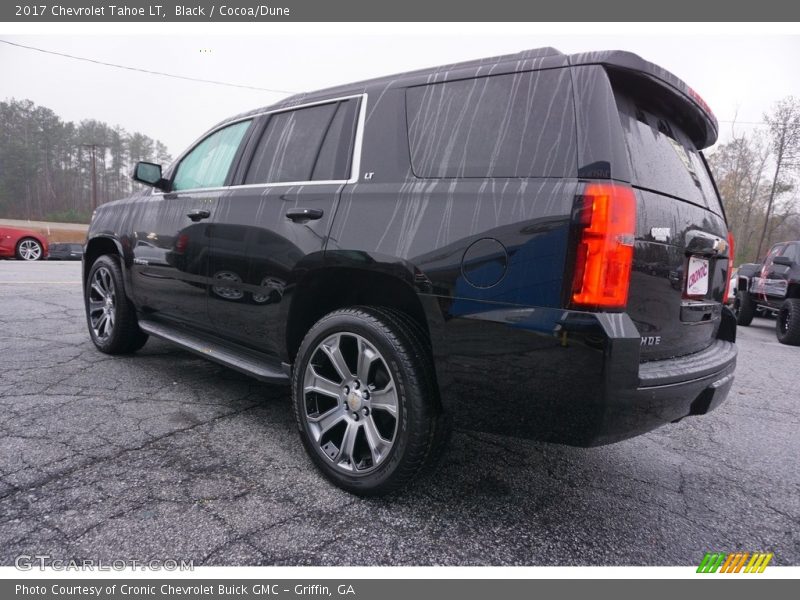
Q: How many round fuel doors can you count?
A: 1